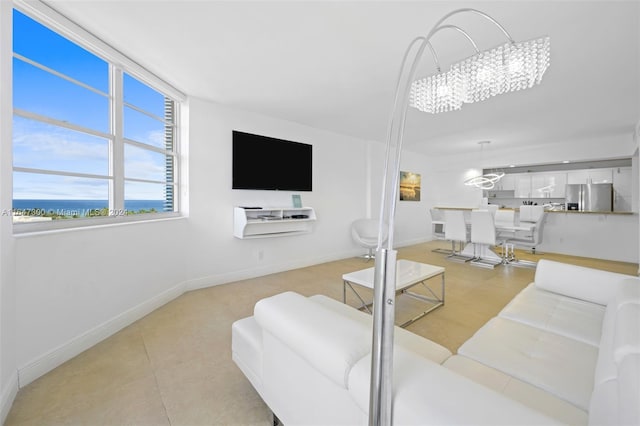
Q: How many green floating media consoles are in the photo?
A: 0